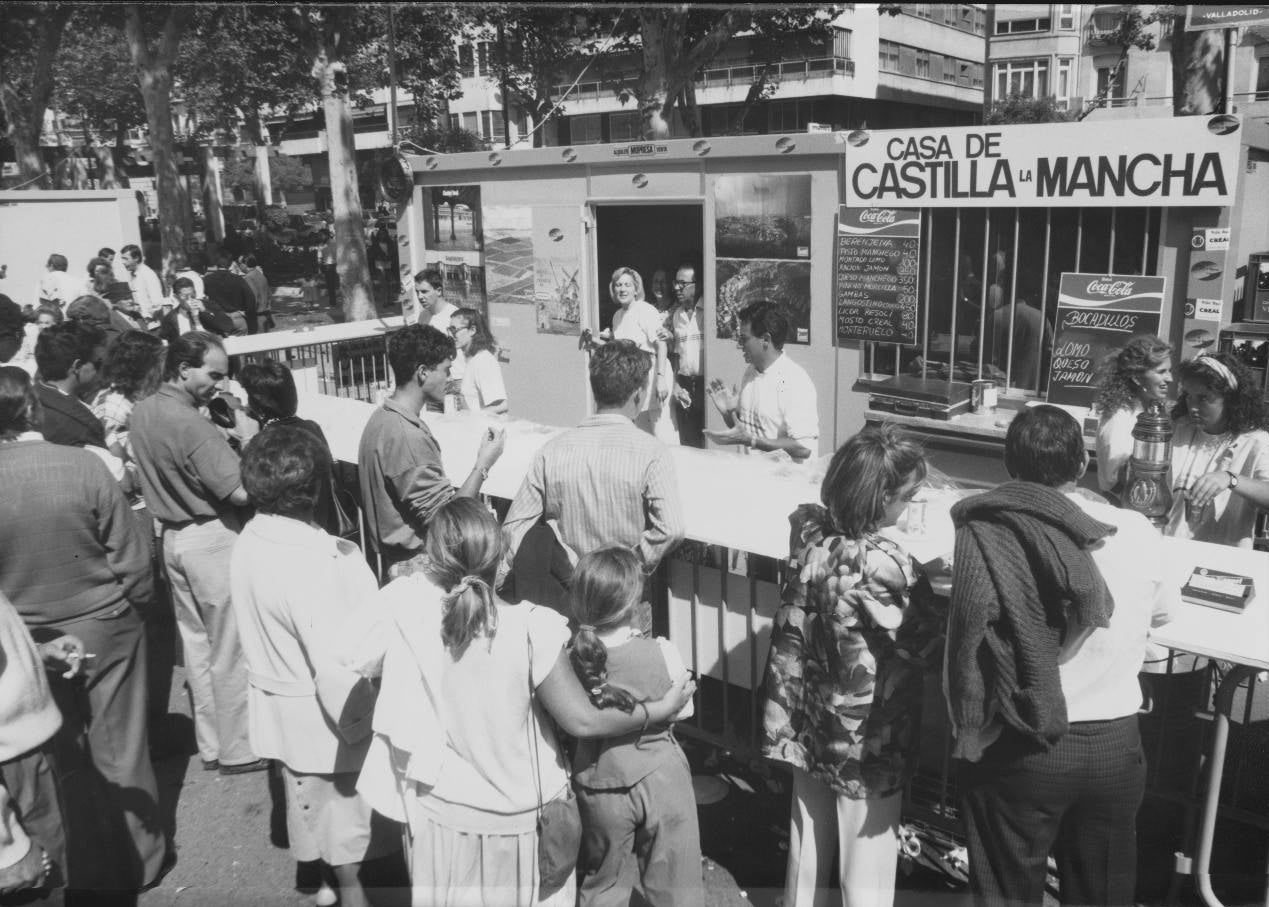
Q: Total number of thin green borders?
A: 0